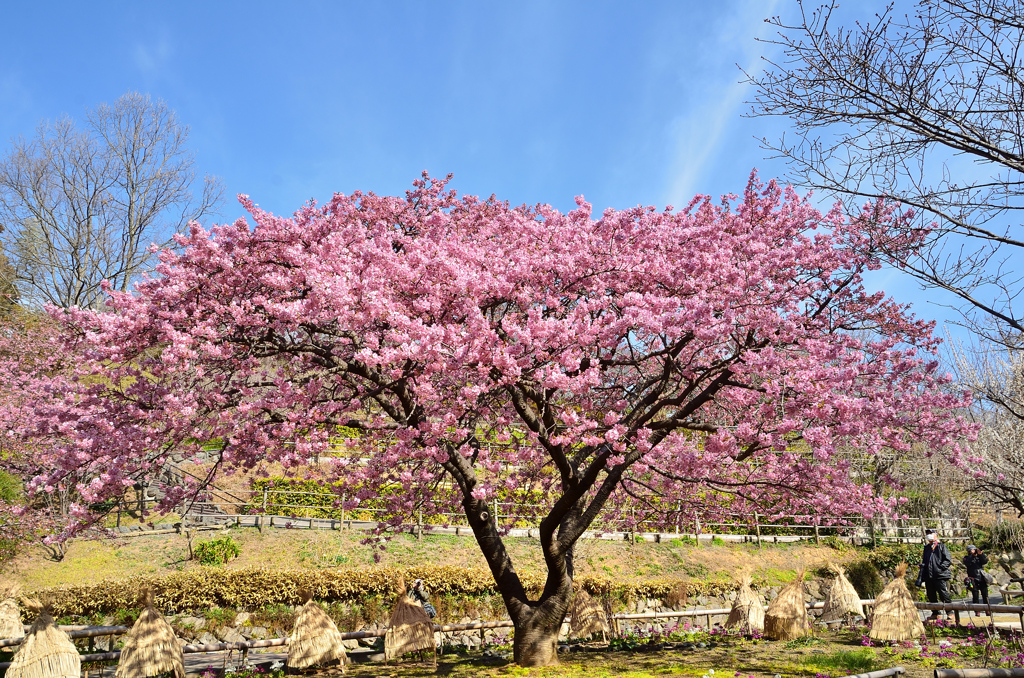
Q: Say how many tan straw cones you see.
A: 10